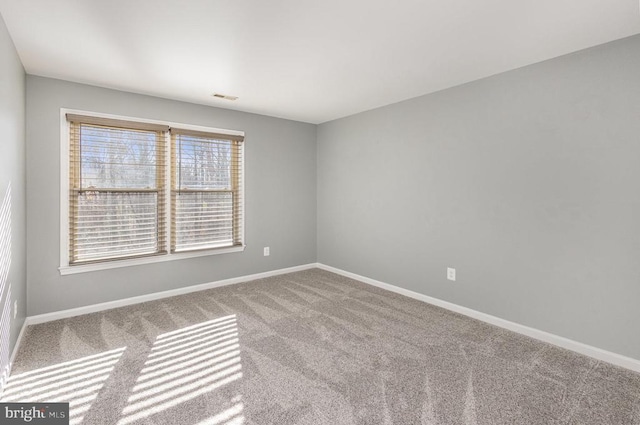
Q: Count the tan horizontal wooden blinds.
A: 2